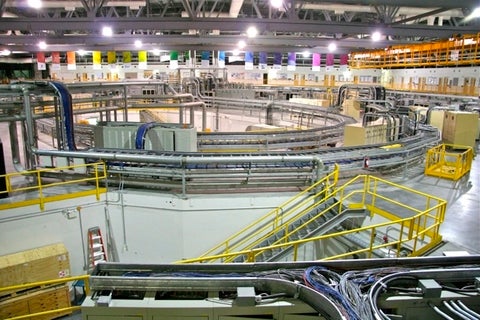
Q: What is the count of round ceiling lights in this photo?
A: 15